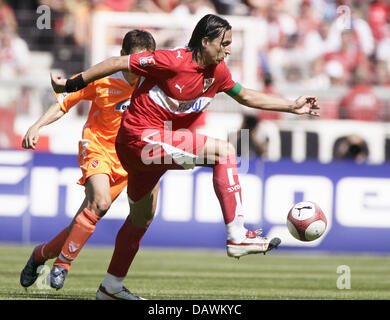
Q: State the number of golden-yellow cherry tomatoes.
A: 0